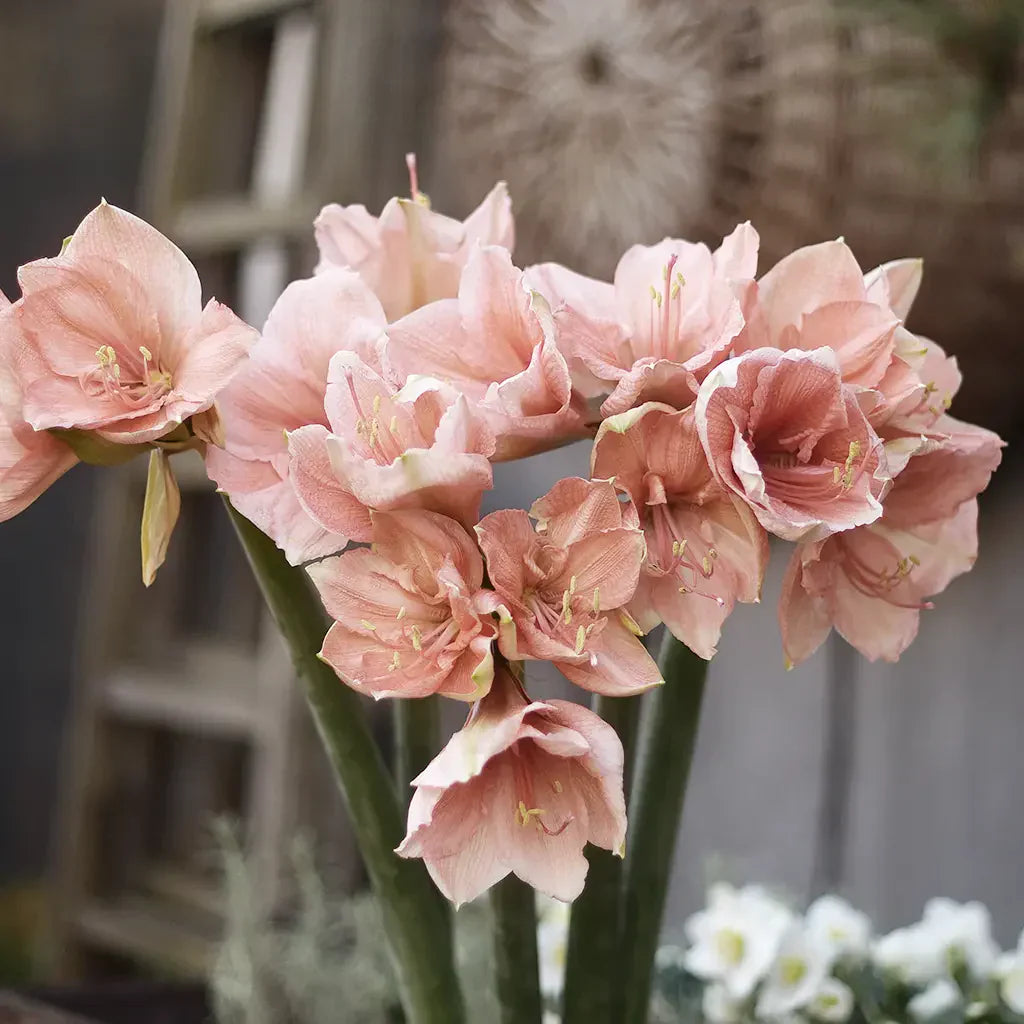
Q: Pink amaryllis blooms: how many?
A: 15